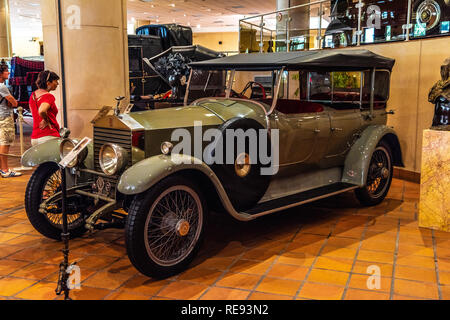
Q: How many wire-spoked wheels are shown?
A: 3